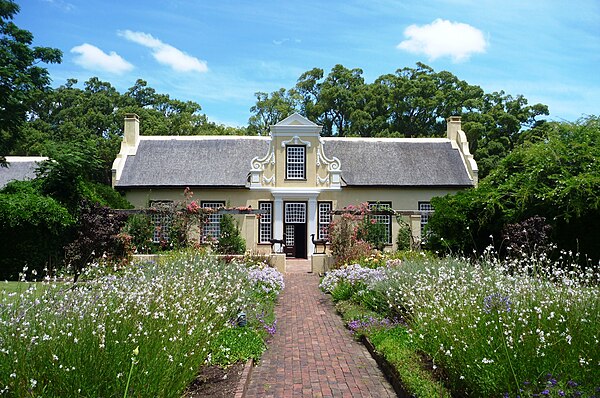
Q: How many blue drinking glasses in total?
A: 0